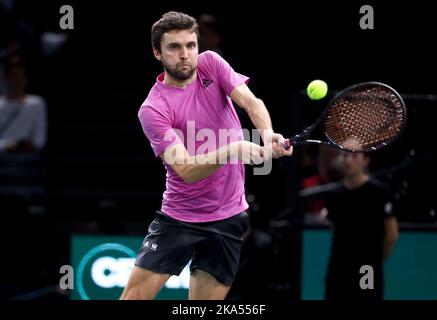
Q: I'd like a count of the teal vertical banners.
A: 2